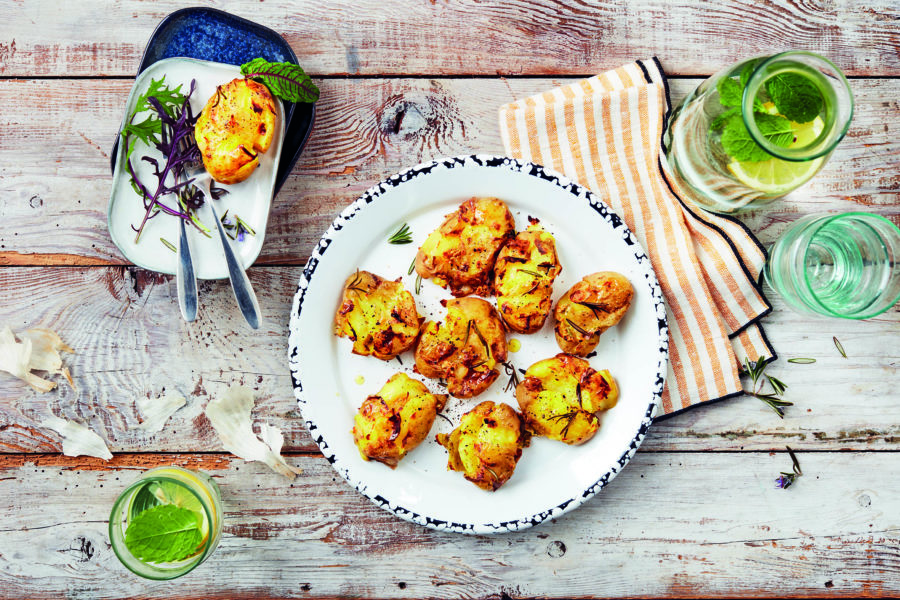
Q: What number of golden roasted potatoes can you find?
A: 9